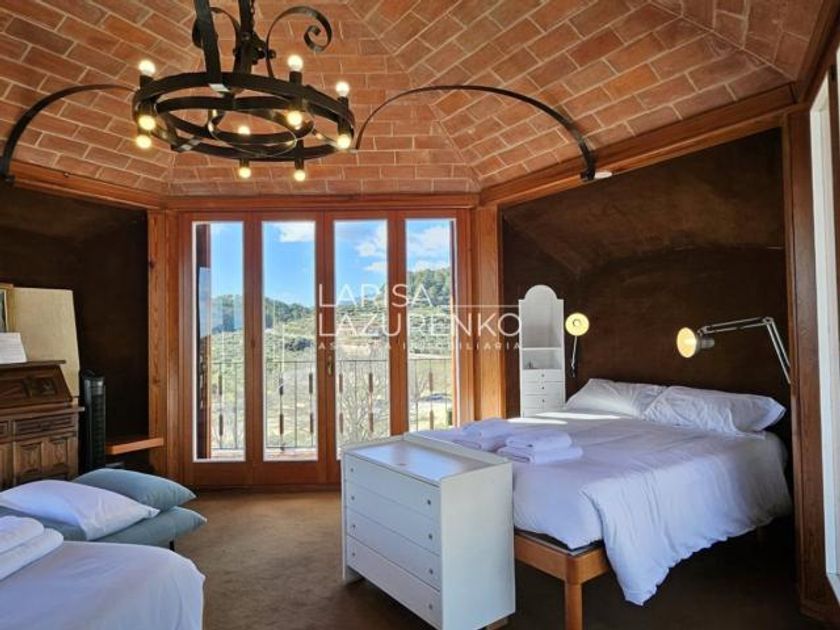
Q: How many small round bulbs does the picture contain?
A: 10